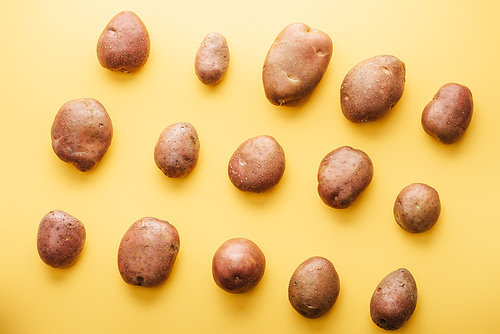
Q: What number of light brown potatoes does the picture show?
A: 15